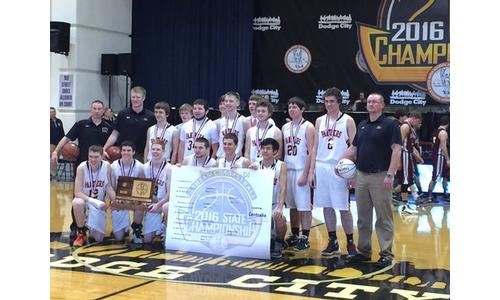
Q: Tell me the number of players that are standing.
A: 9